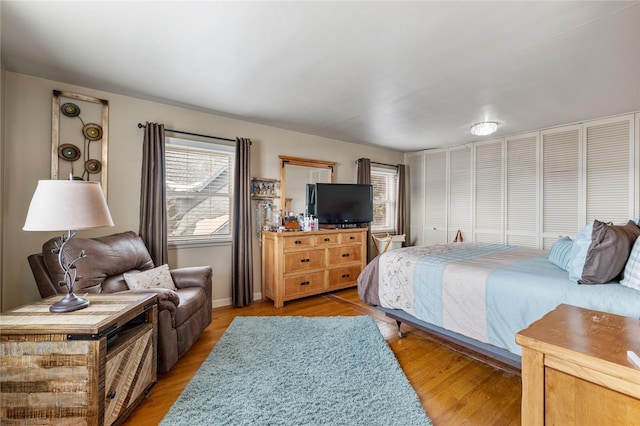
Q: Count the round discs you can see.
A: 4